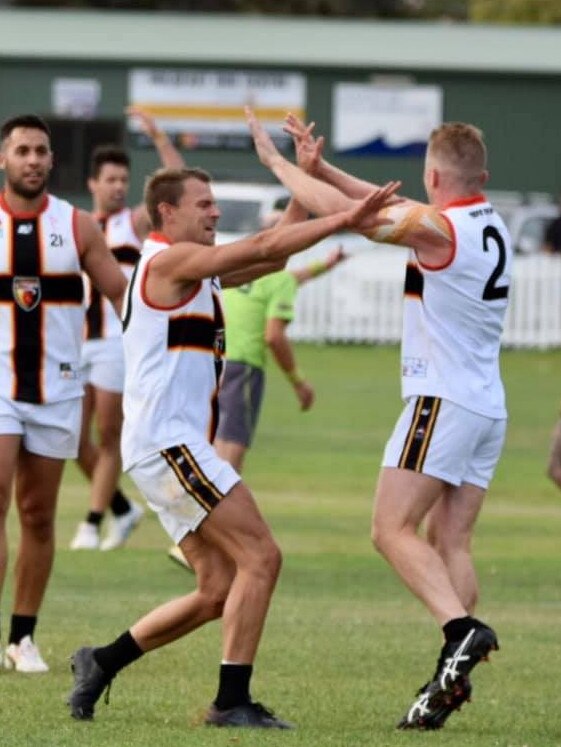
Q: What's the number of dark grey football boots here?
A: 2